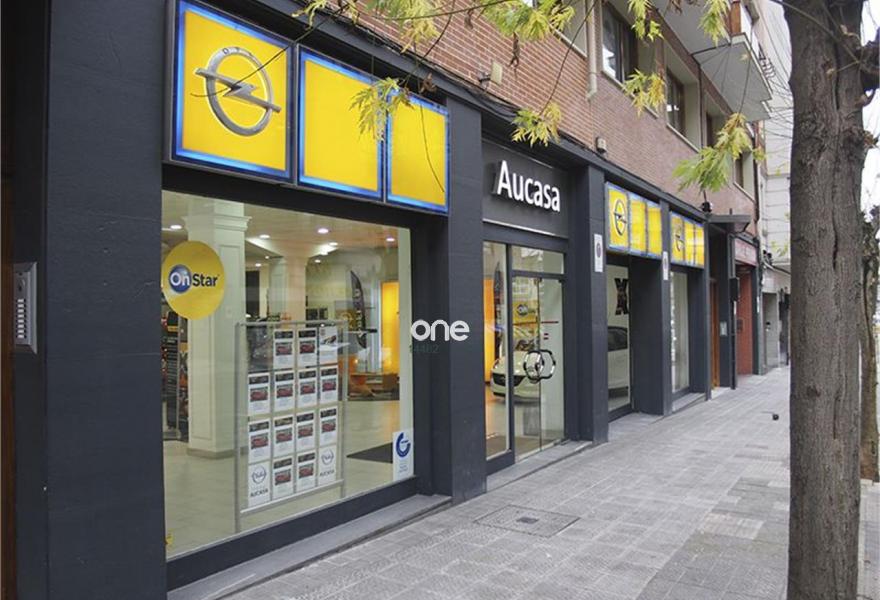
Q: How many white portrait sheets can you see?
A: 15